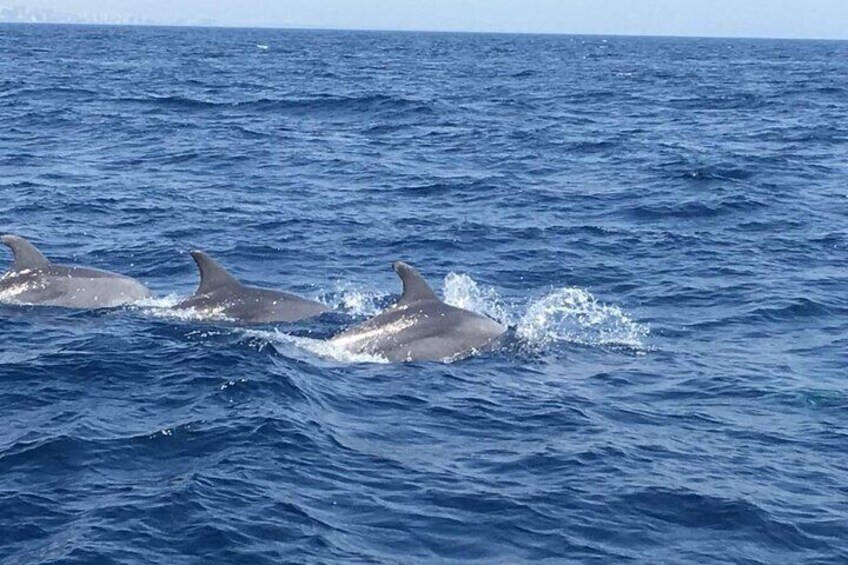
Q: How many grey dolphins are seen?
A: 3